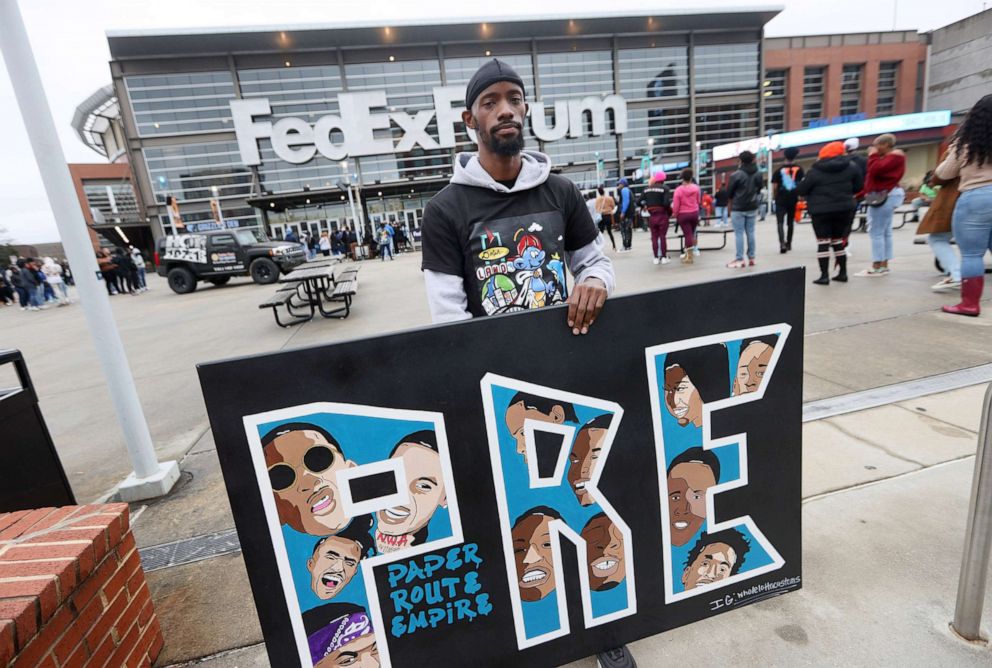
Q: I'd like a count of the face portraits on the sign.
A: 12